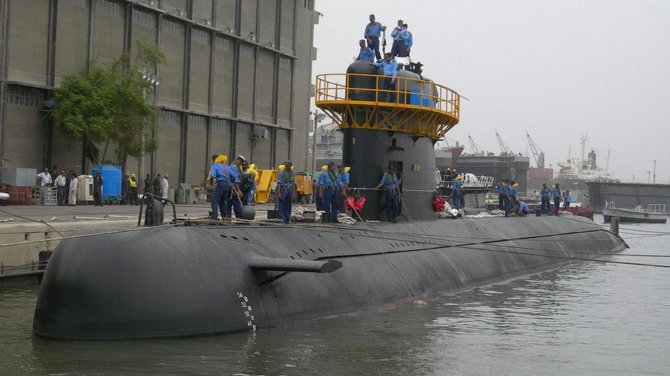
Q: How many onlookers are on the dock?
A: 11